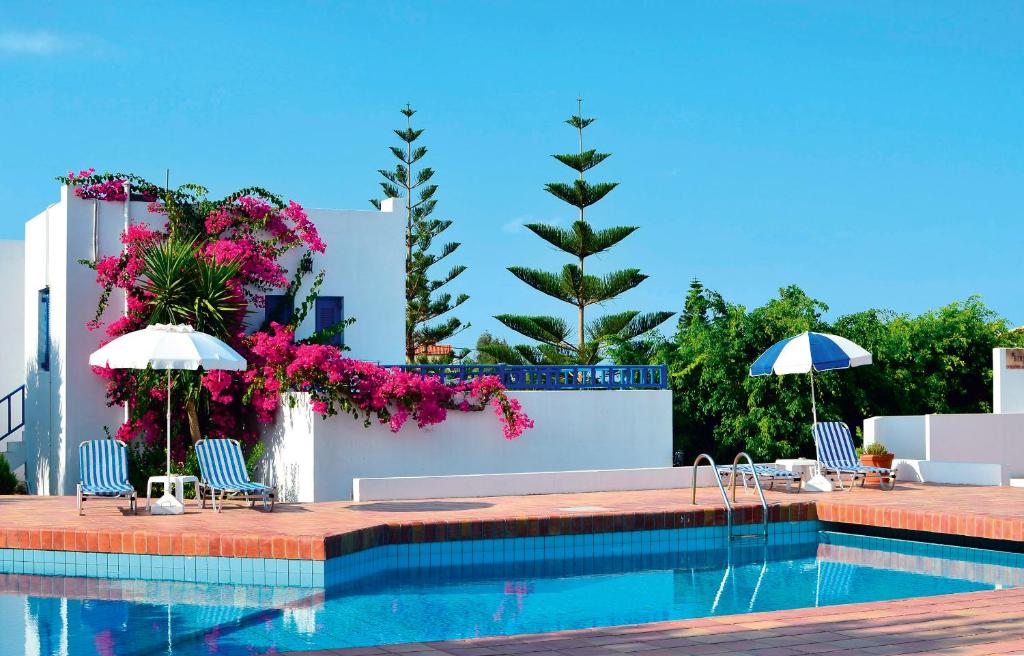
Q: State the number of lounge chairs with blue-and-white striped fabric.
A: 4